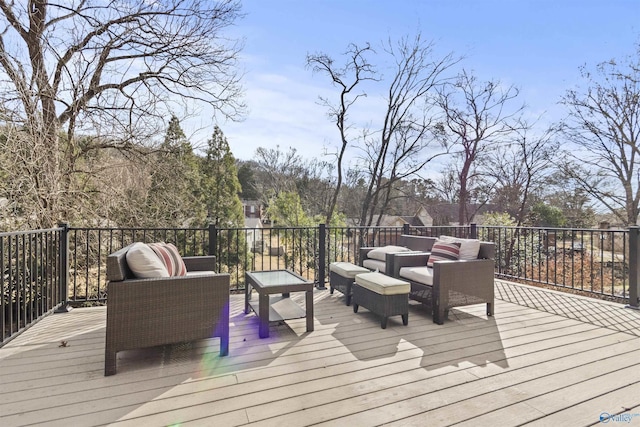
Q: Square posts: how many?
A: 6